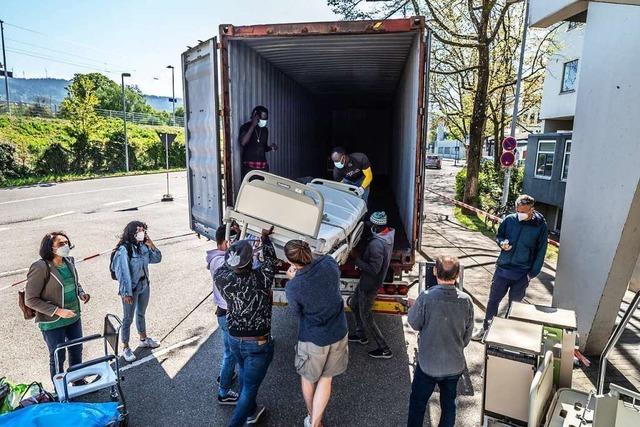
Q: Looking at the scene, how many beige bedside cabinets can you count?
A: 2